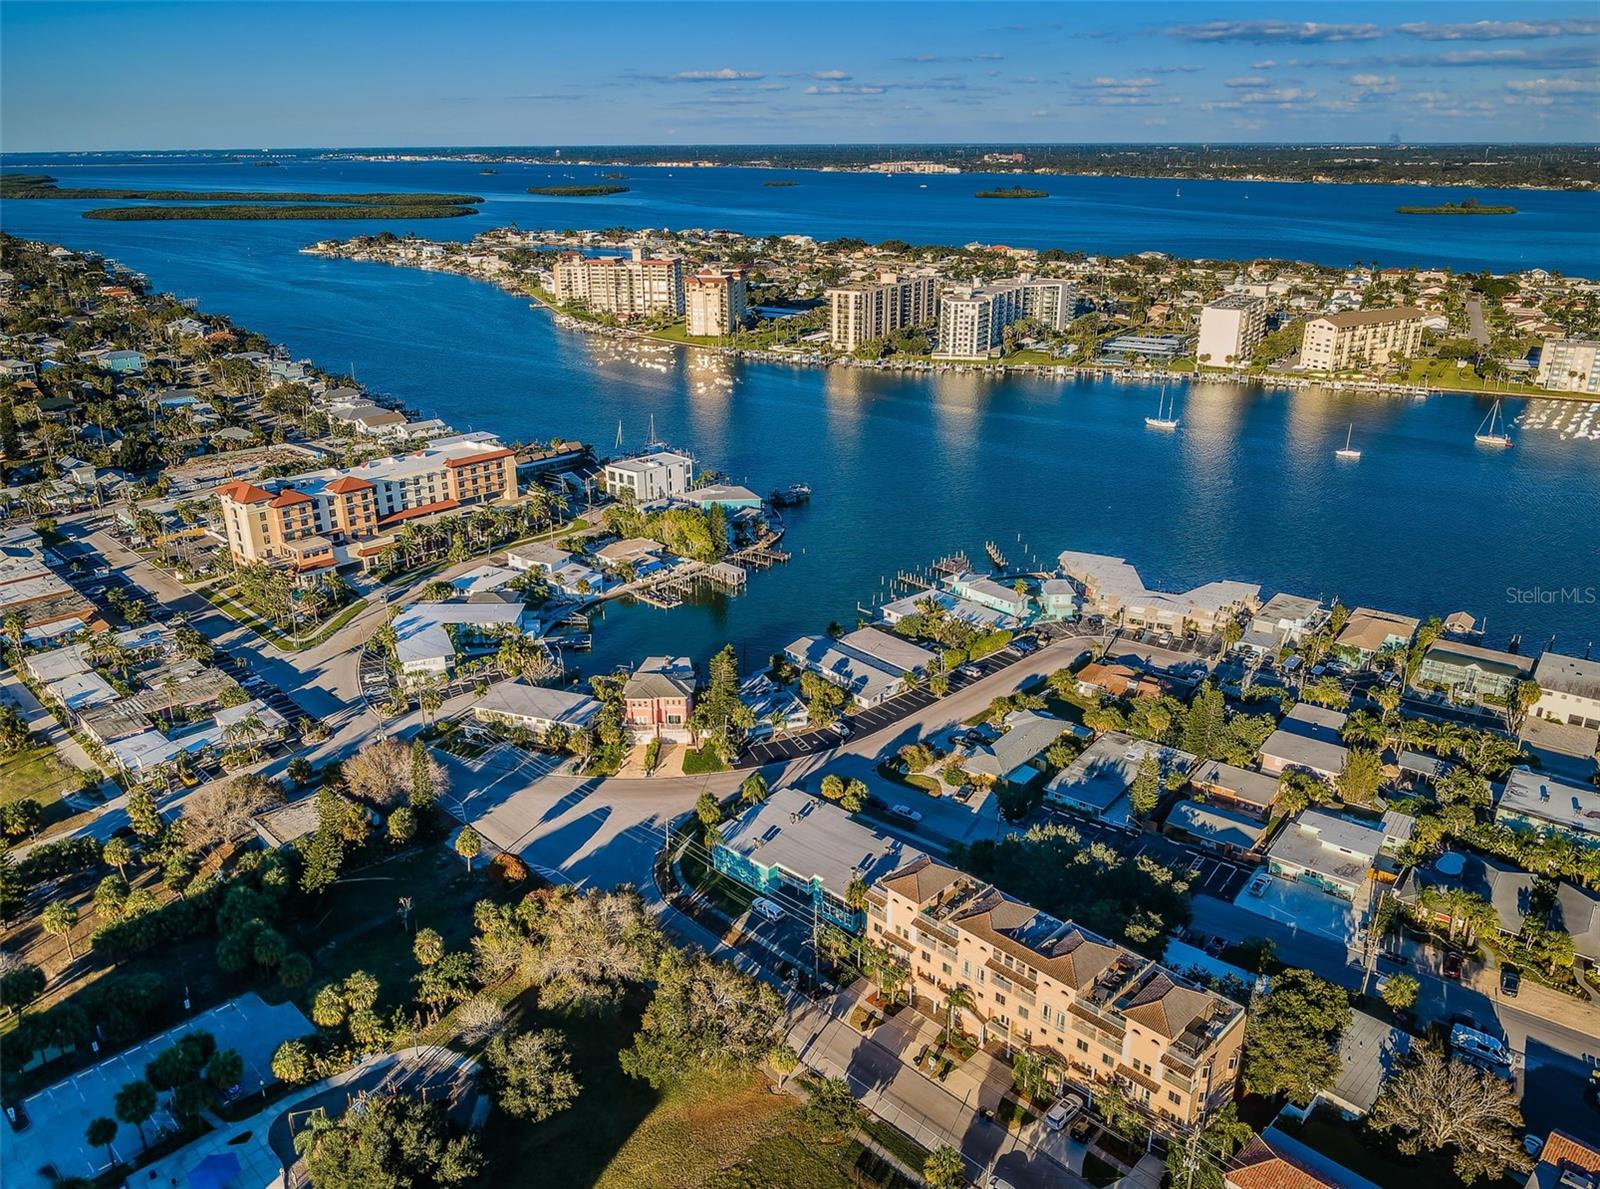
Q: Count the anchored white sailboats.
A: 3